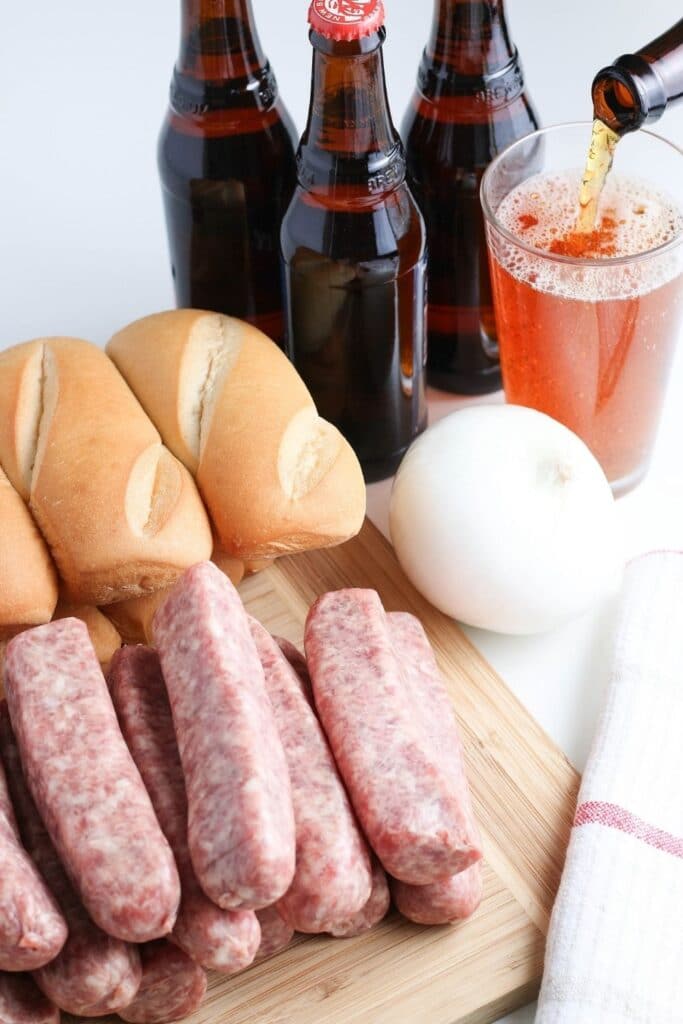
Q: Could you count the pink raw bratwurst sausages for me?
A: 12